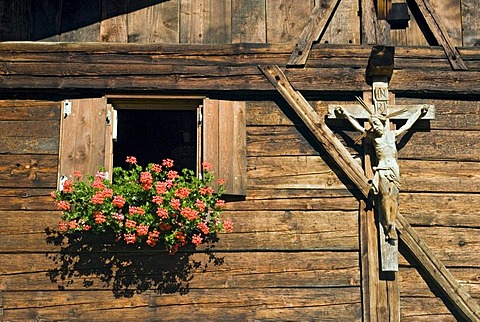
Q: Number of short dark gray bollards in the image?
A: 0